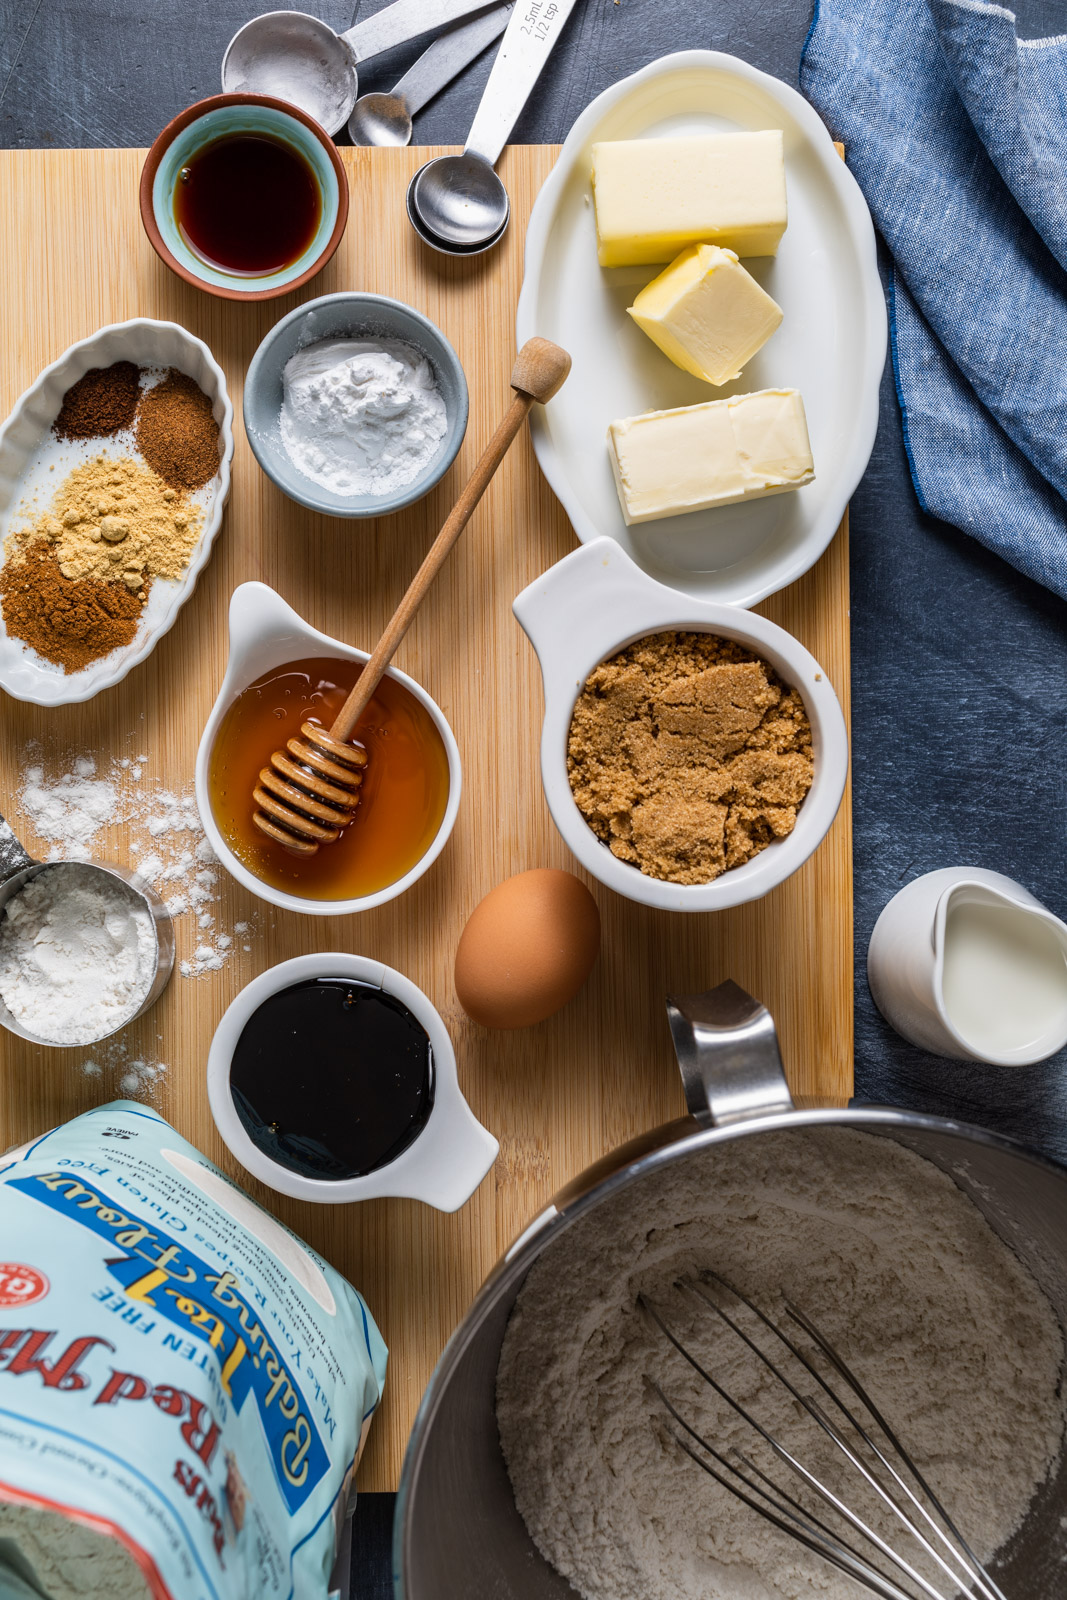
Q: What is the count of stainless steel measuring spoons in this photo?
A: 4